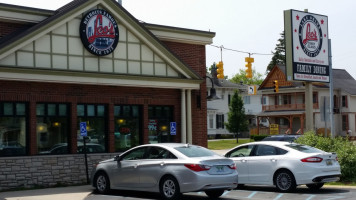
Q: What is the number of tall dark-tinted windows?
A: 5